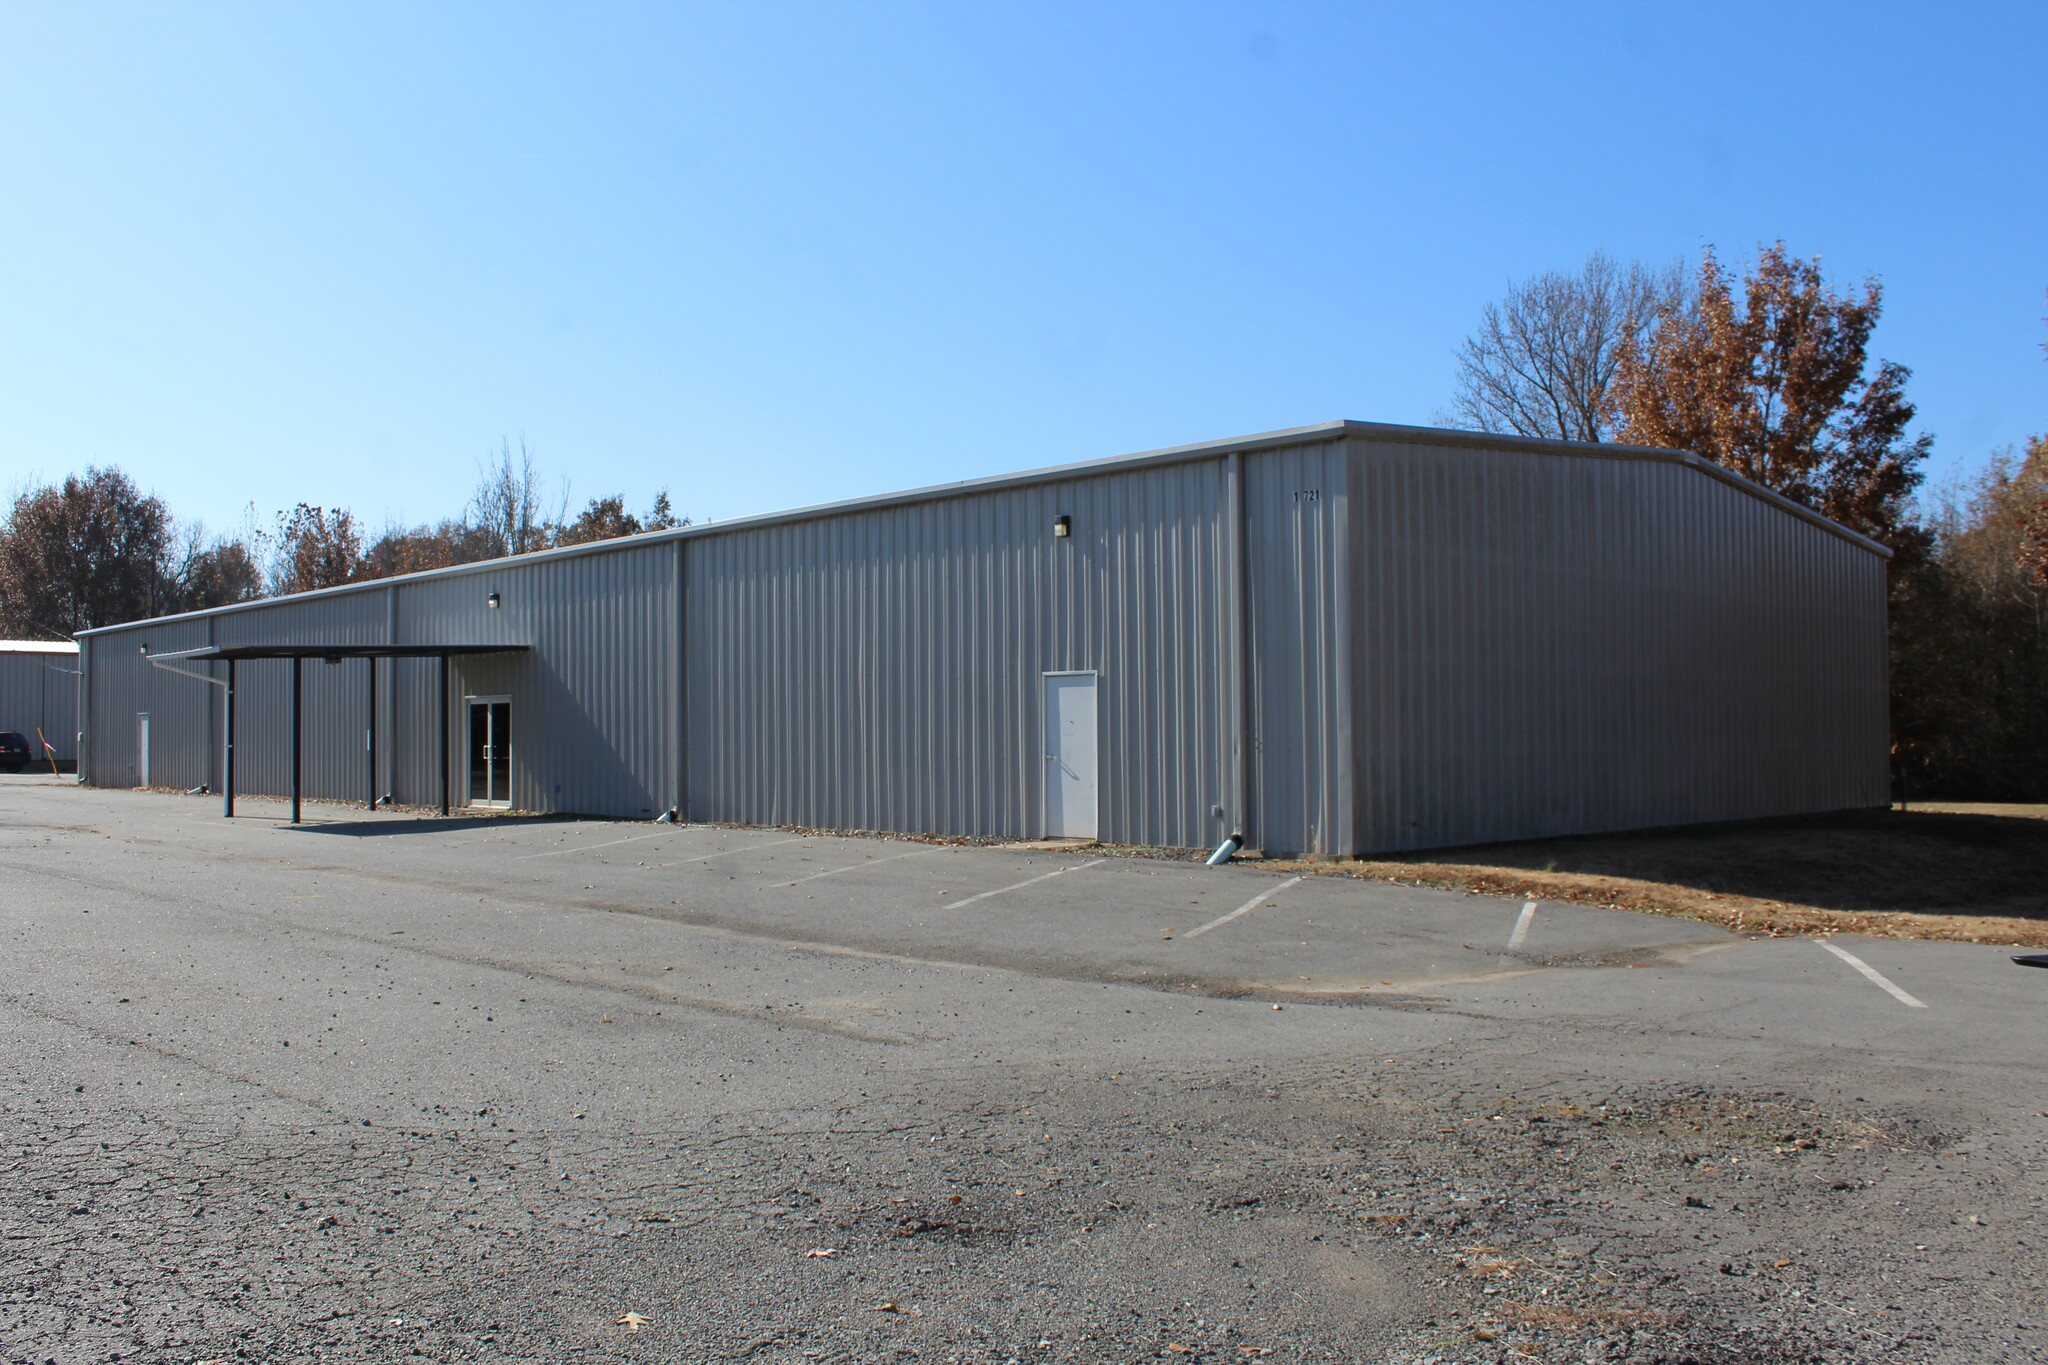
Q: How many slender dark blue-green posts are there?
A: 4